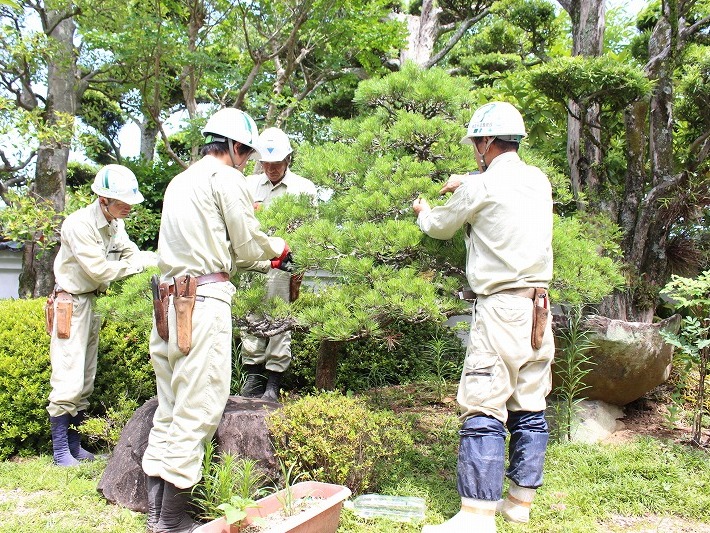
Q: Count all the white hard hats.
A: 4